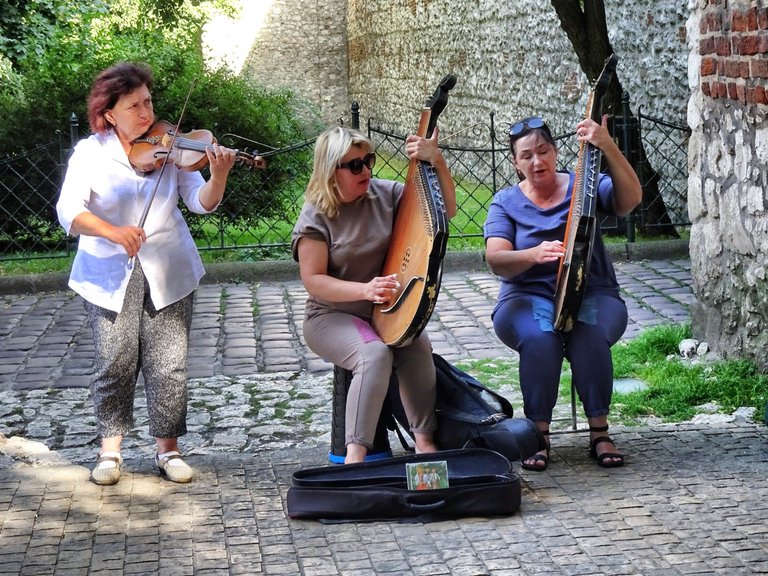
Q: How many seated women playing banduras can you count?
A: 2